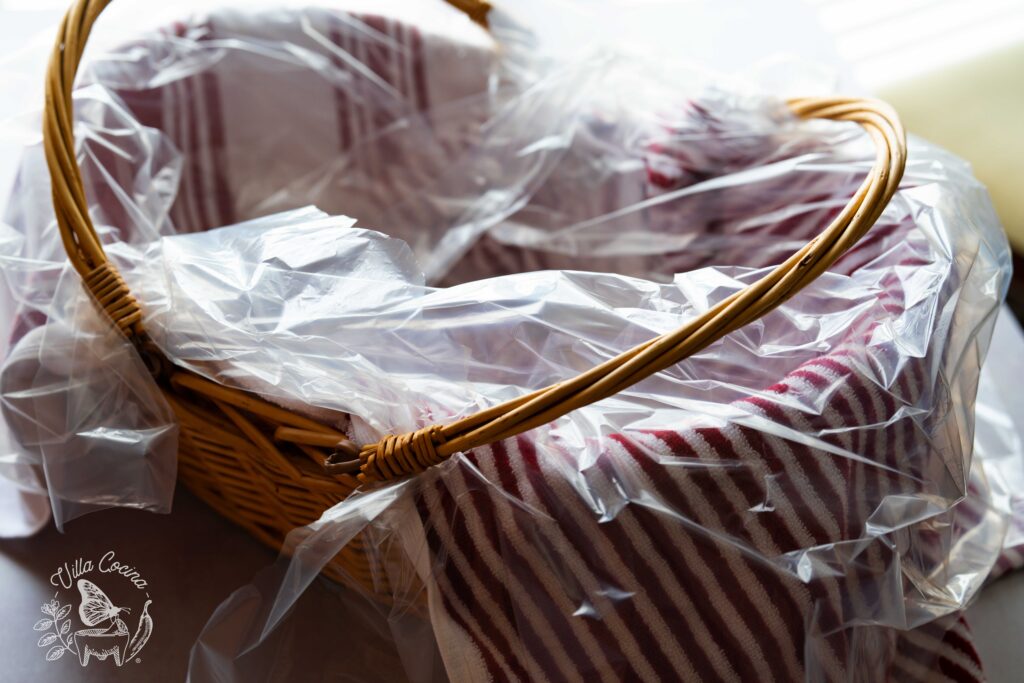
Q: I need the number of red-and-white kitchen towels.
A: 2